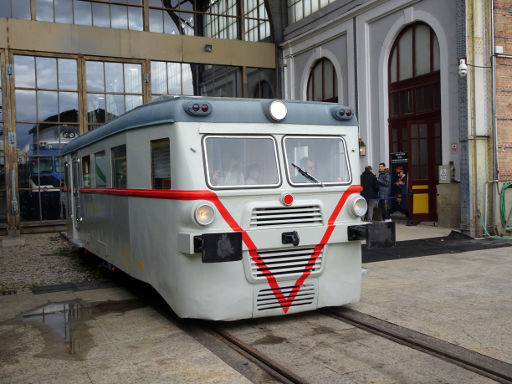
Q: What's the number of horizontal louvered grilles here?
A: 3